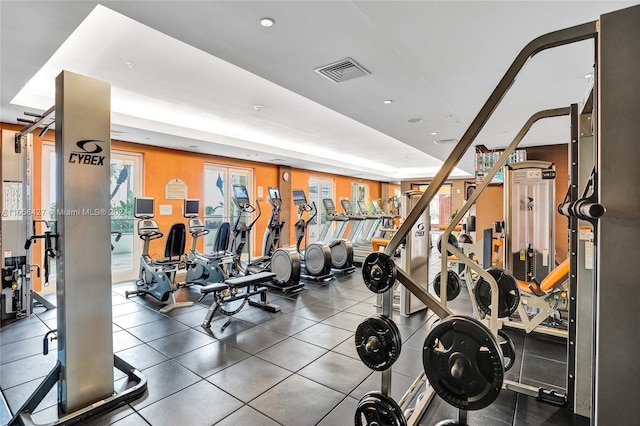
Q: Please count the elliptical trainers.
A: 3